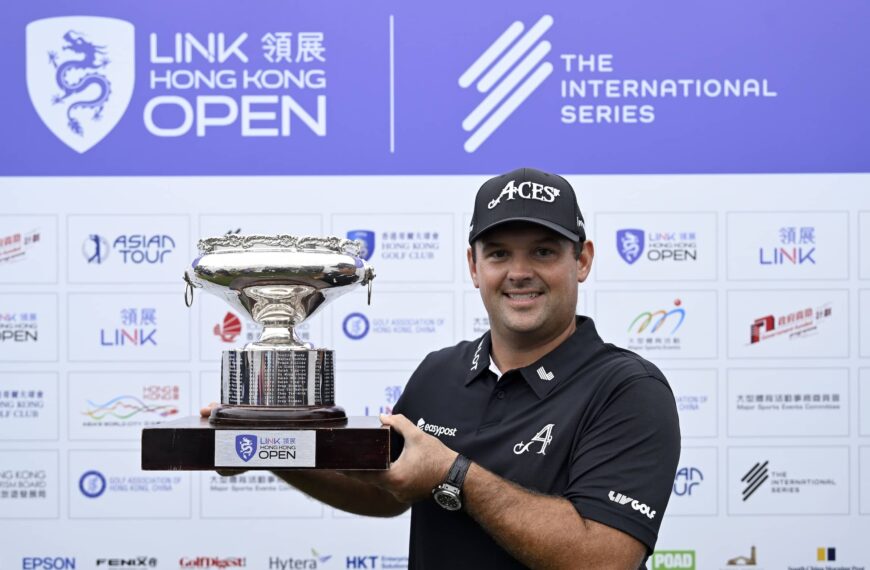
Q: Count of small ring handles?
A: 2